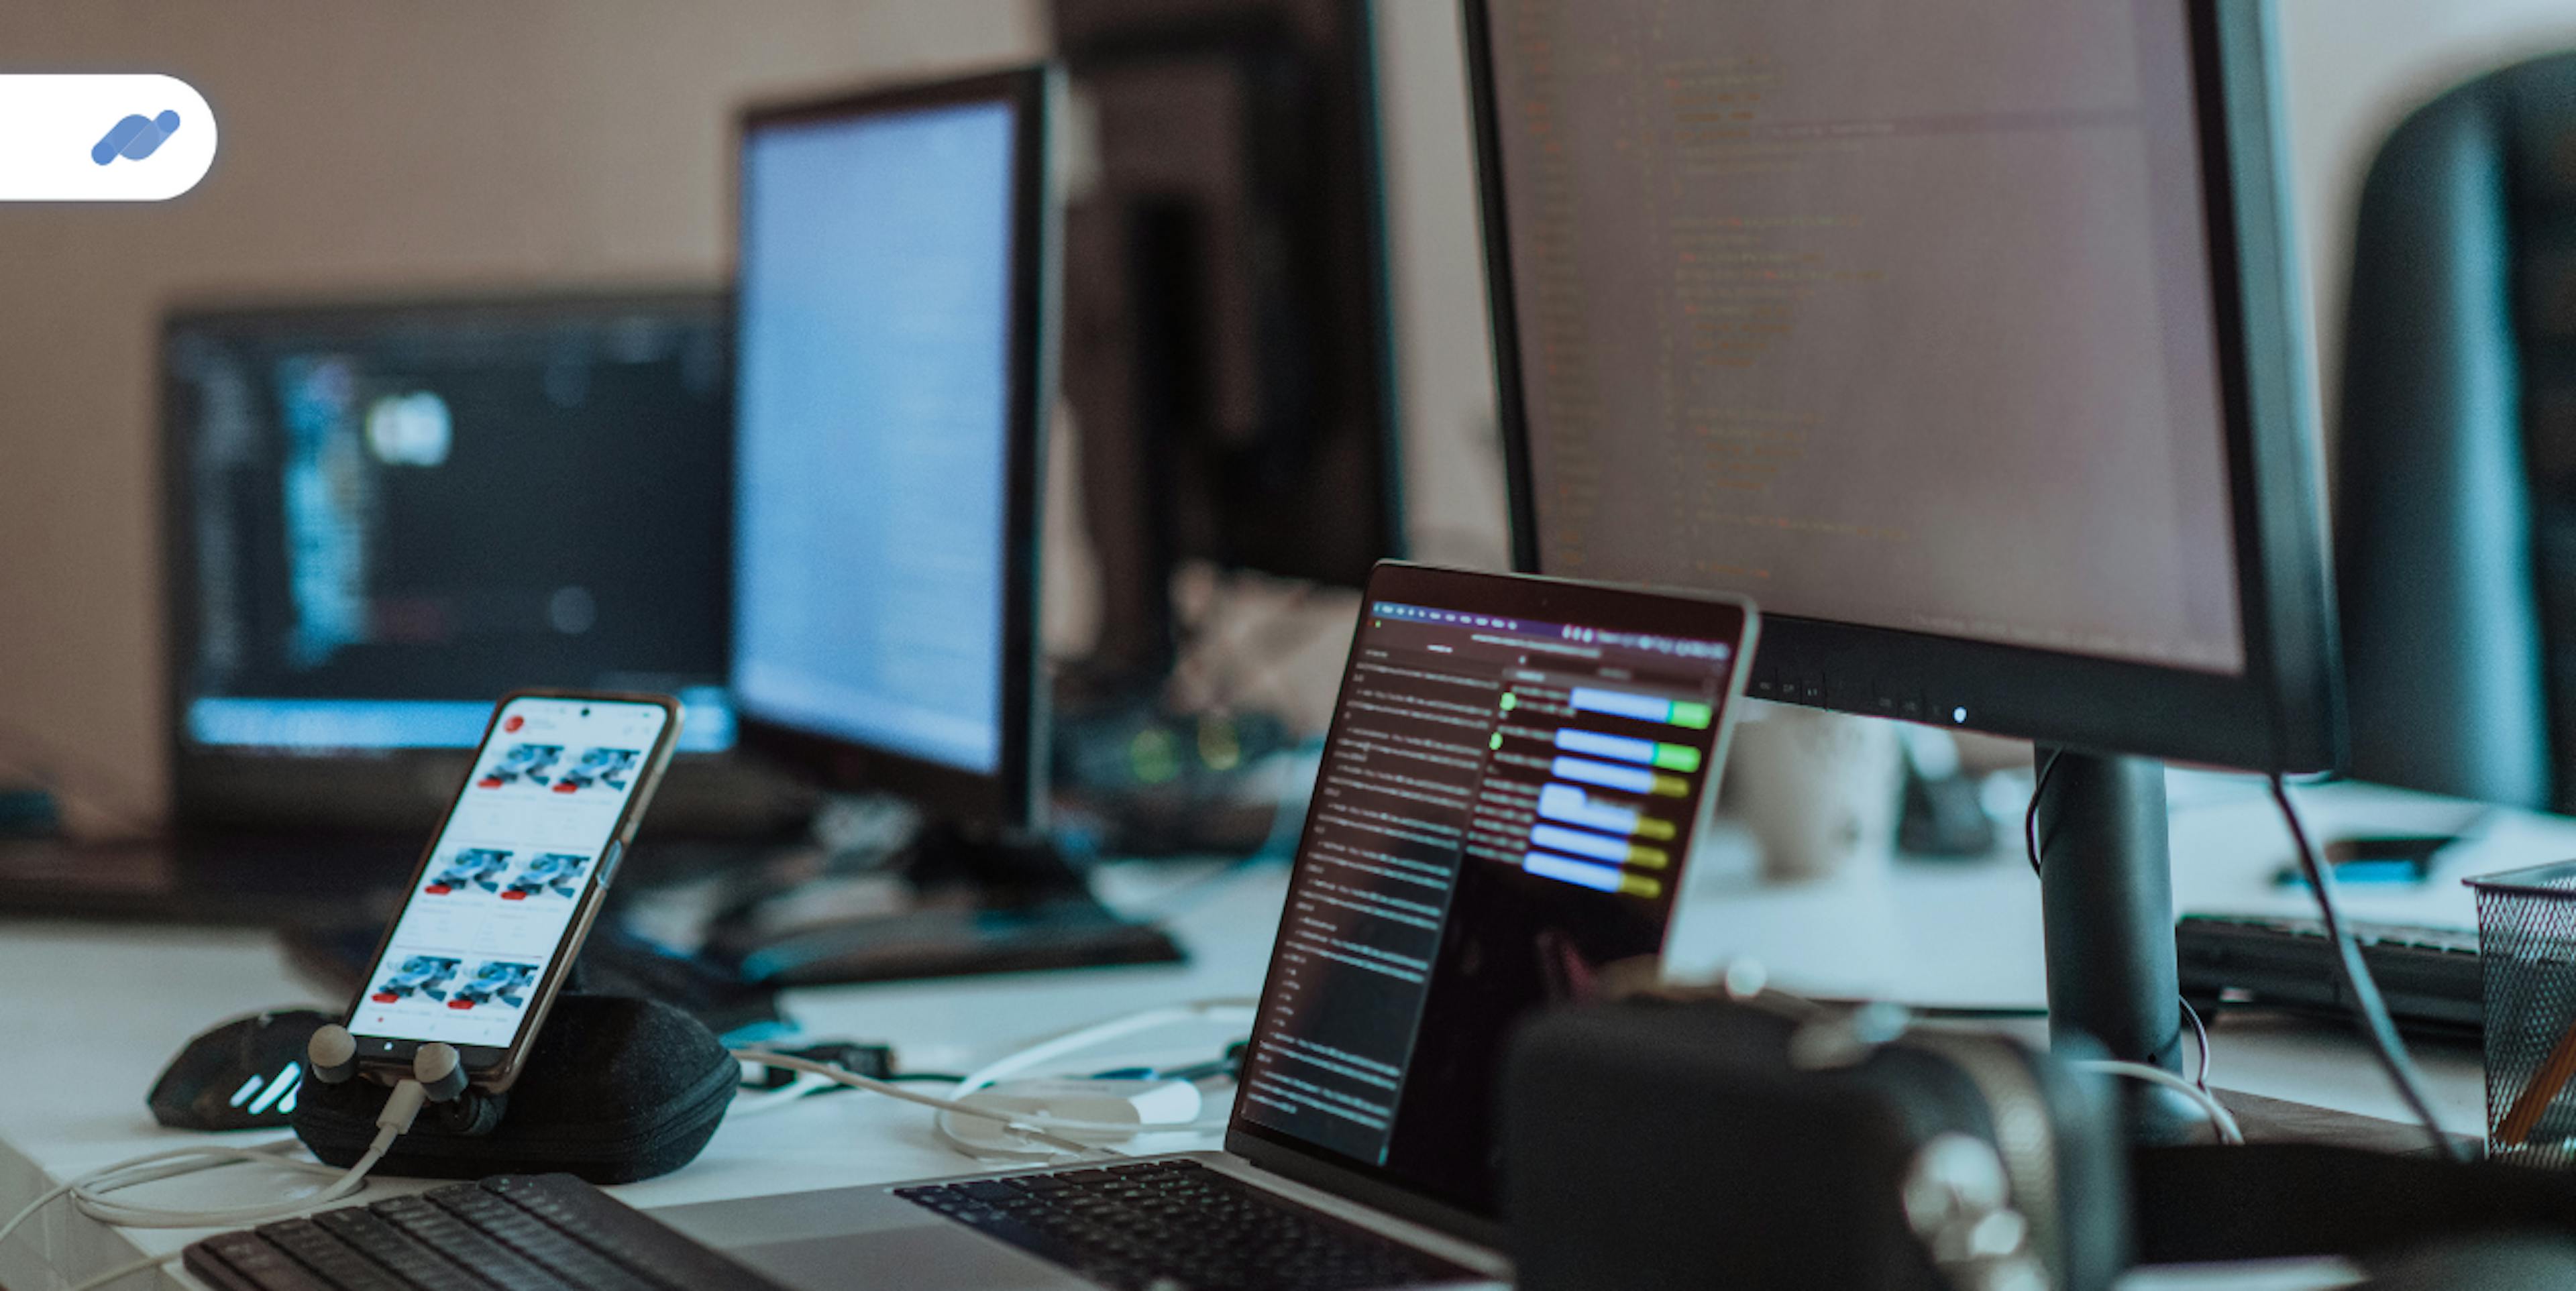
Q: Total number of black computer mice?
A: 1